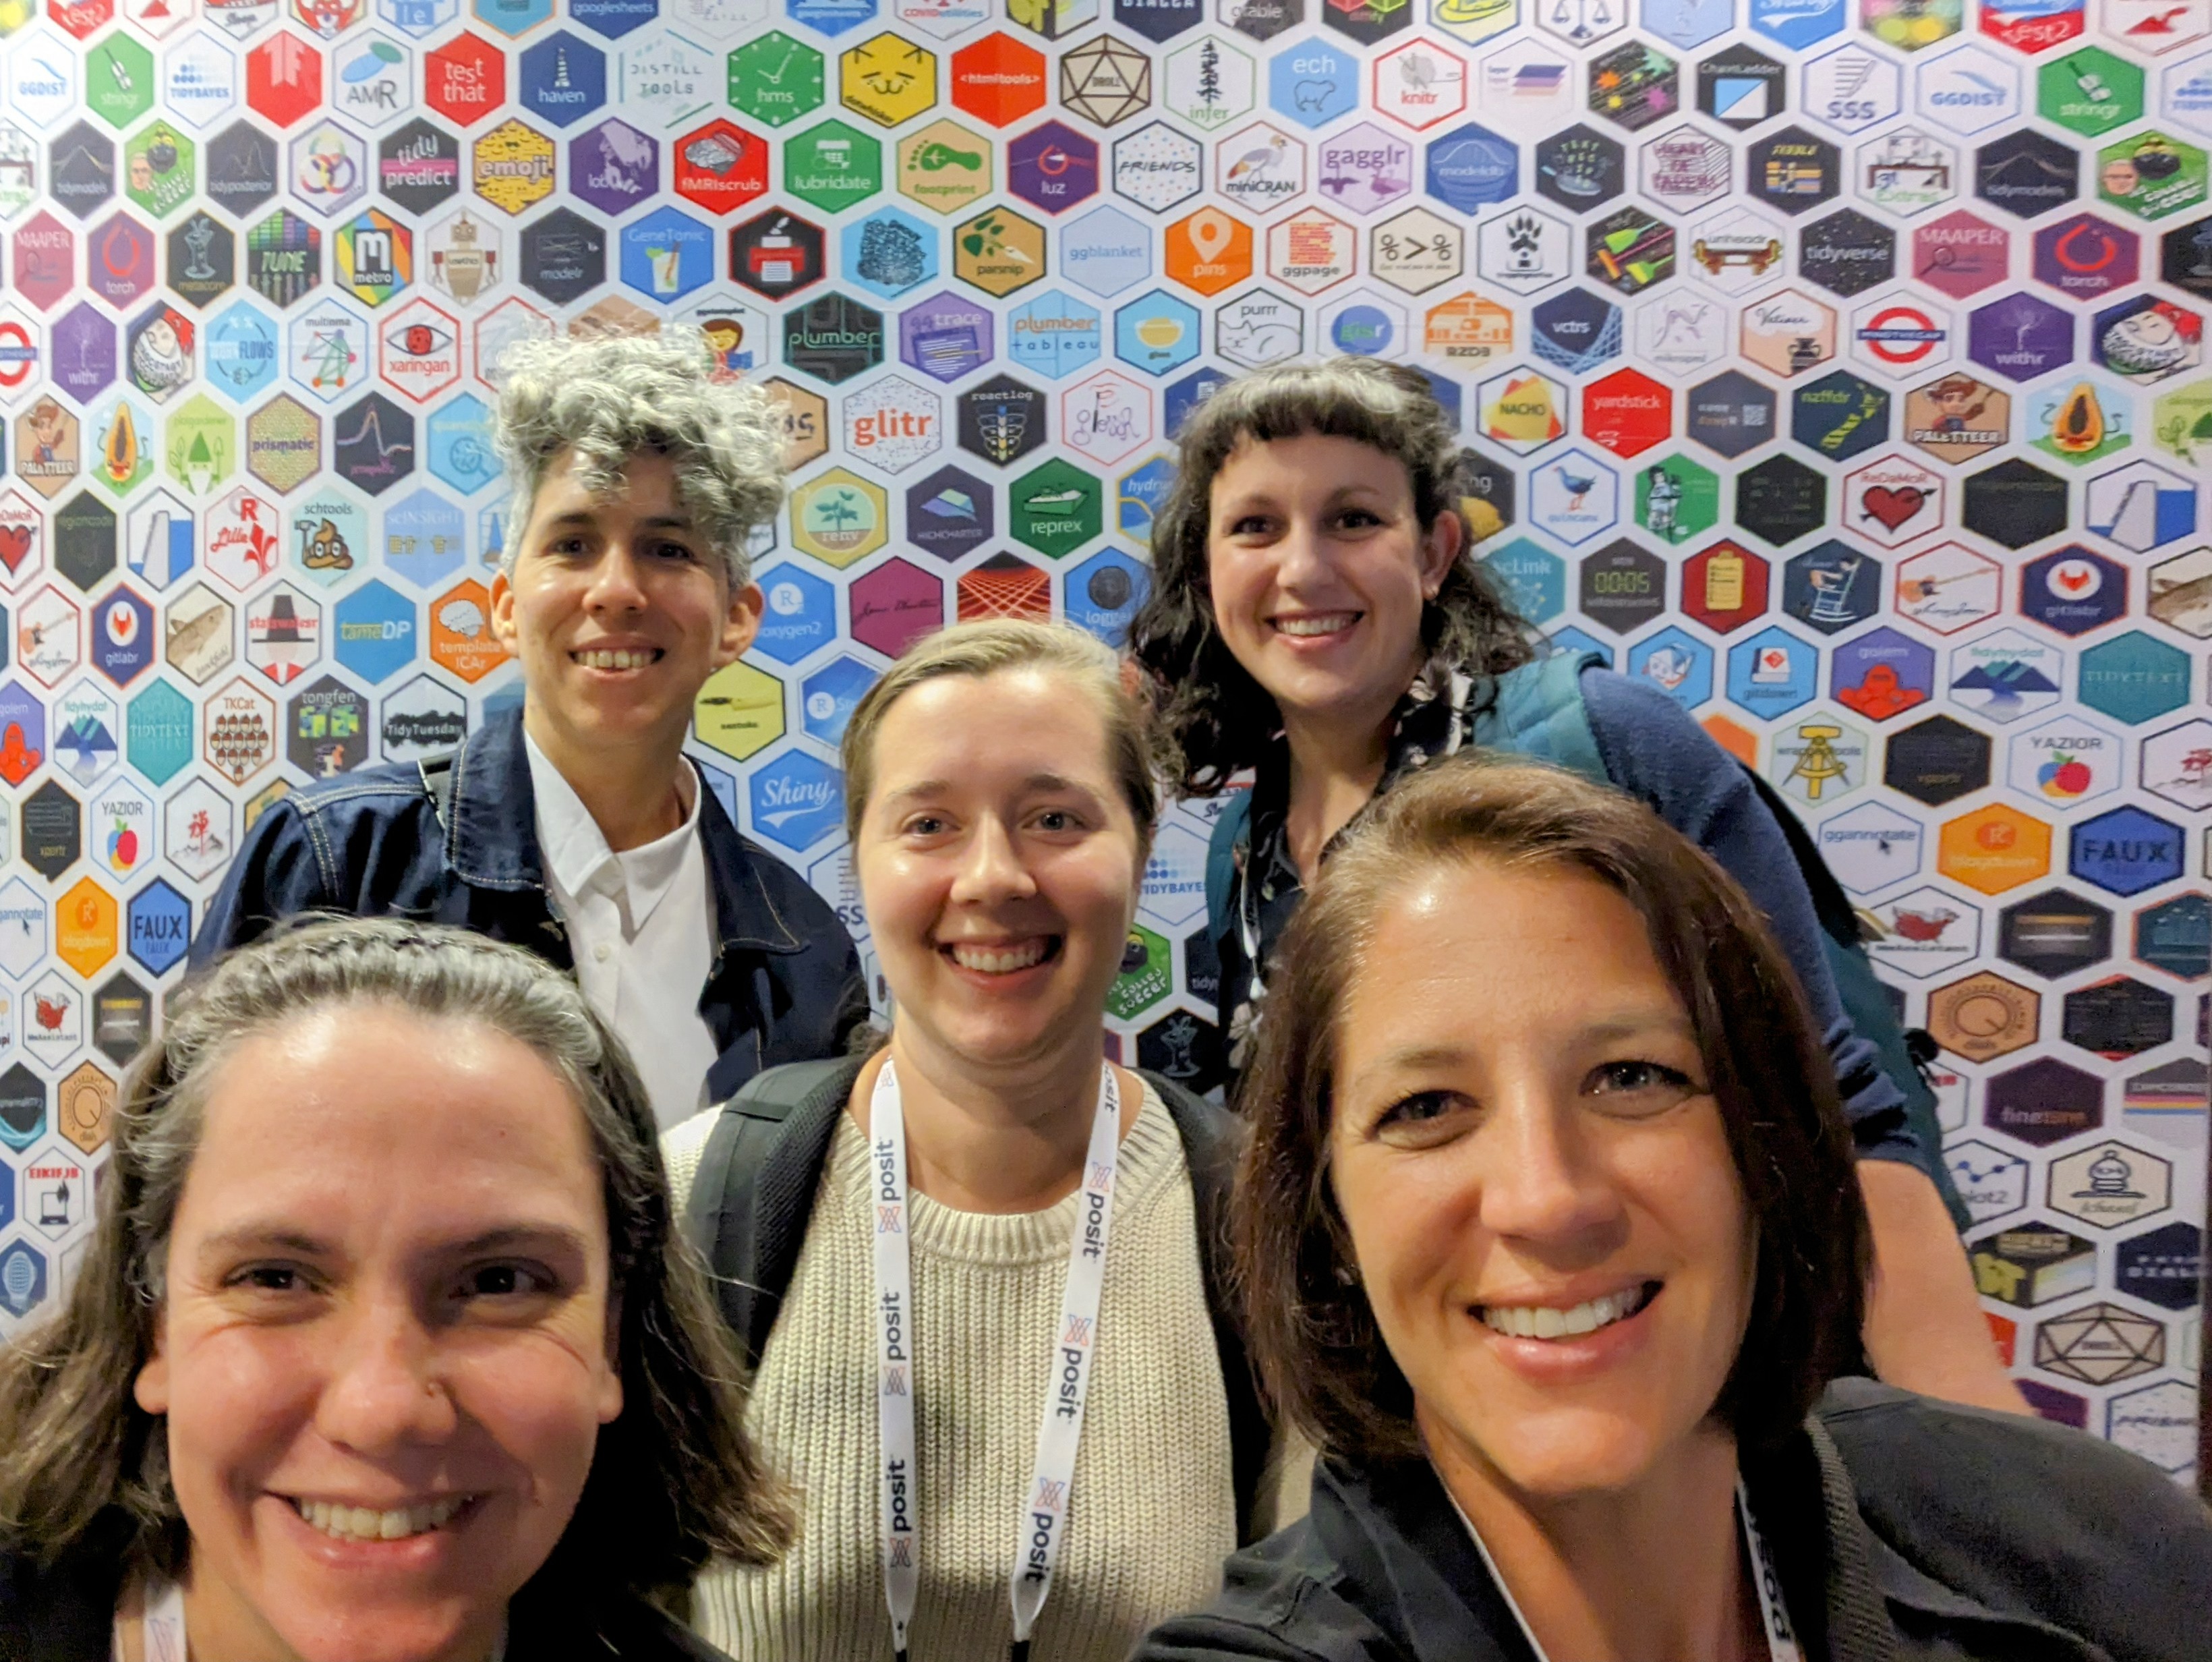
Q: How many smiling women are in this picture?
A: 5